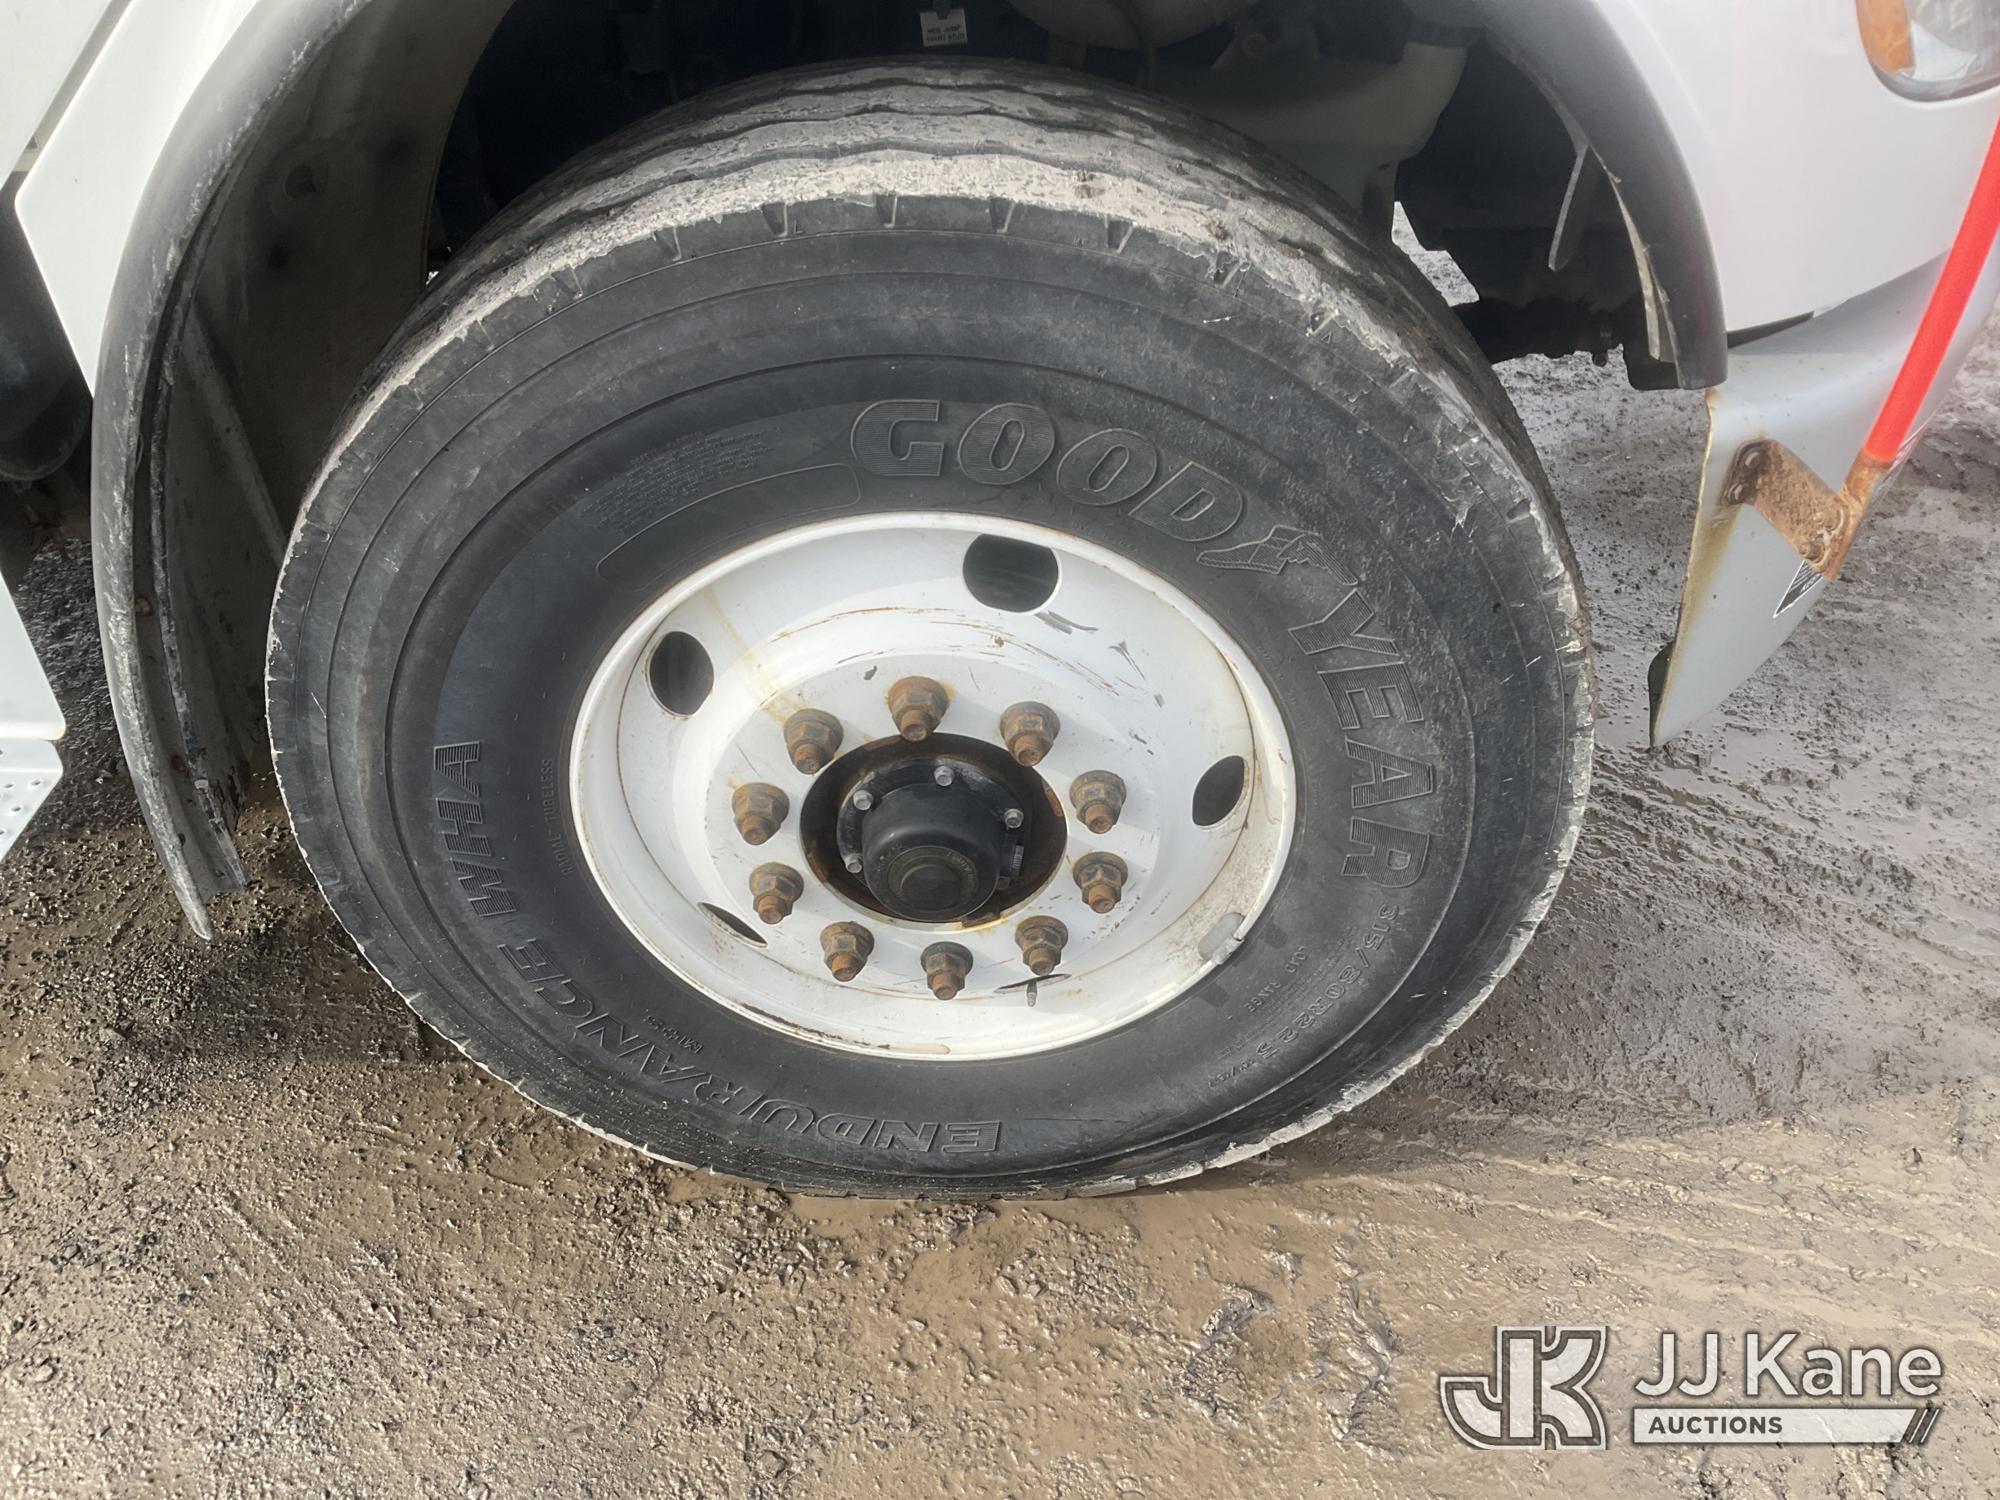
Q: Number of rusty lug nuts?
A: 10